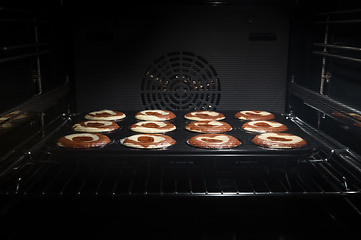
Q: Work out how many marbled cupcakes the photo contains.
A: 12